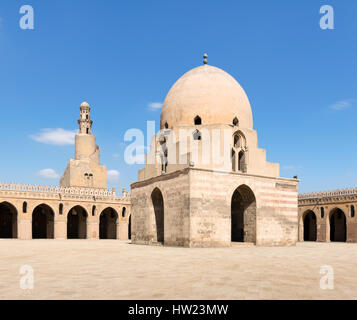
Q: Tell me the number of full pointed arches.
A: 7